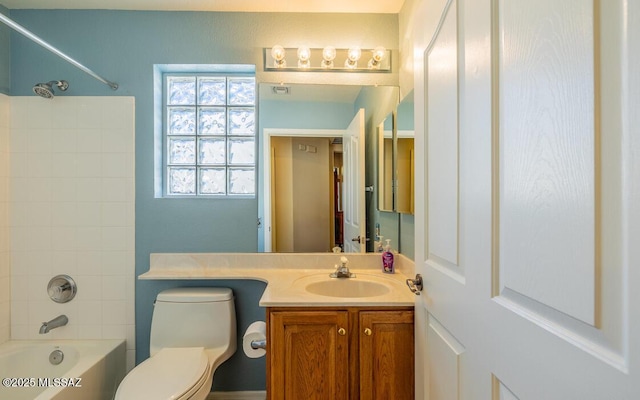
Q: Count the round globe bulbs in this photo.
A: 5